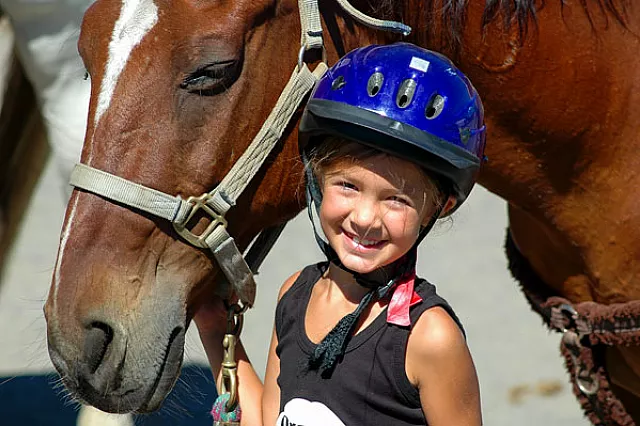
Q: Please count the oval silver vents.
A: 3